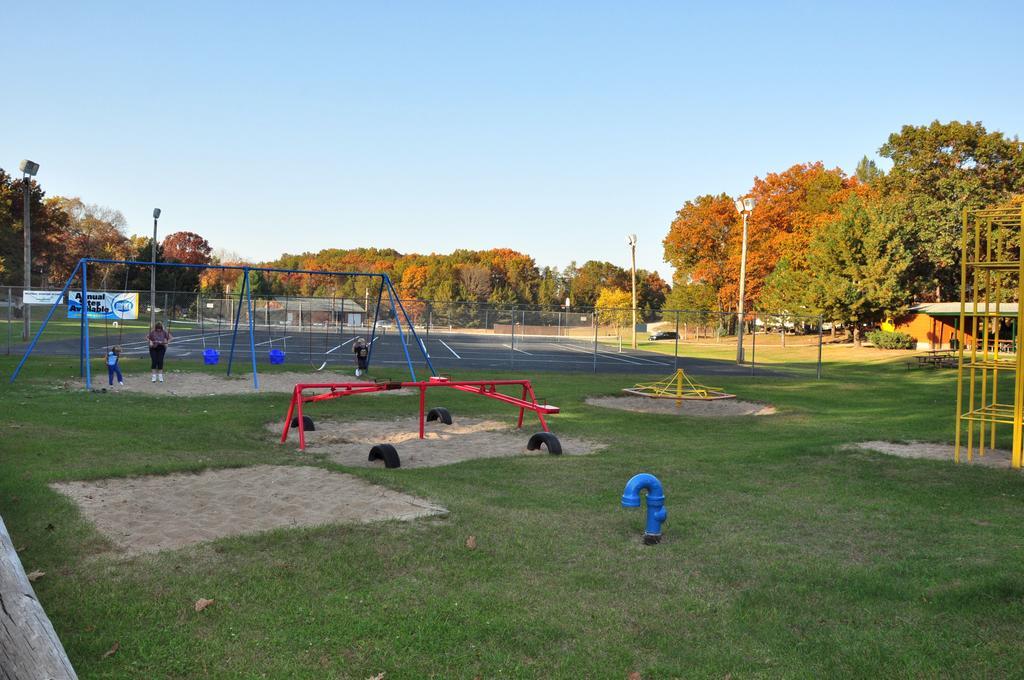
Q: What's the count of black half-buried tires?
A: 4